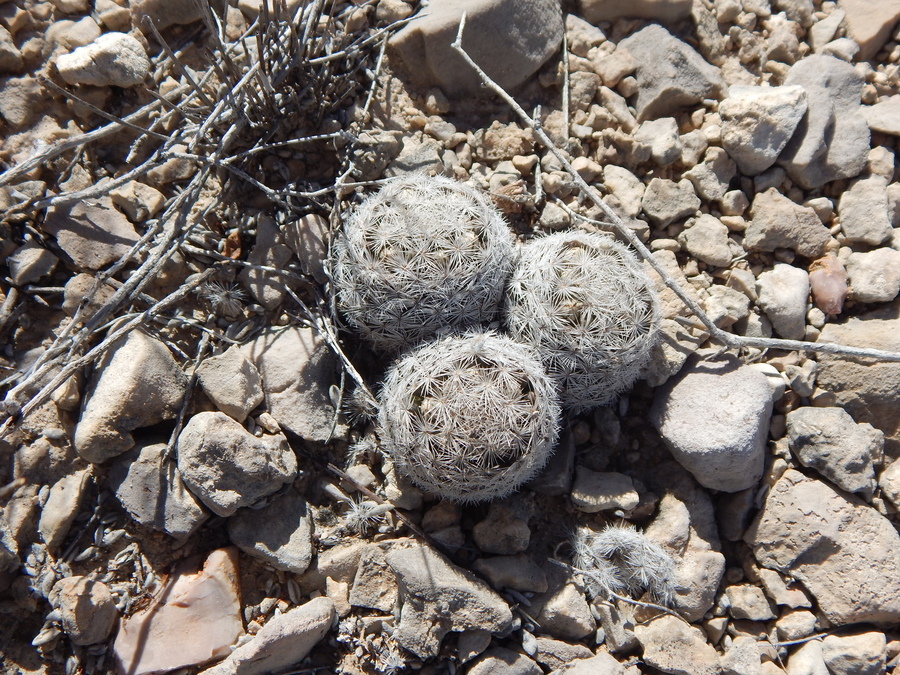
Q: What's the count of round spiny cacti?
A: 3